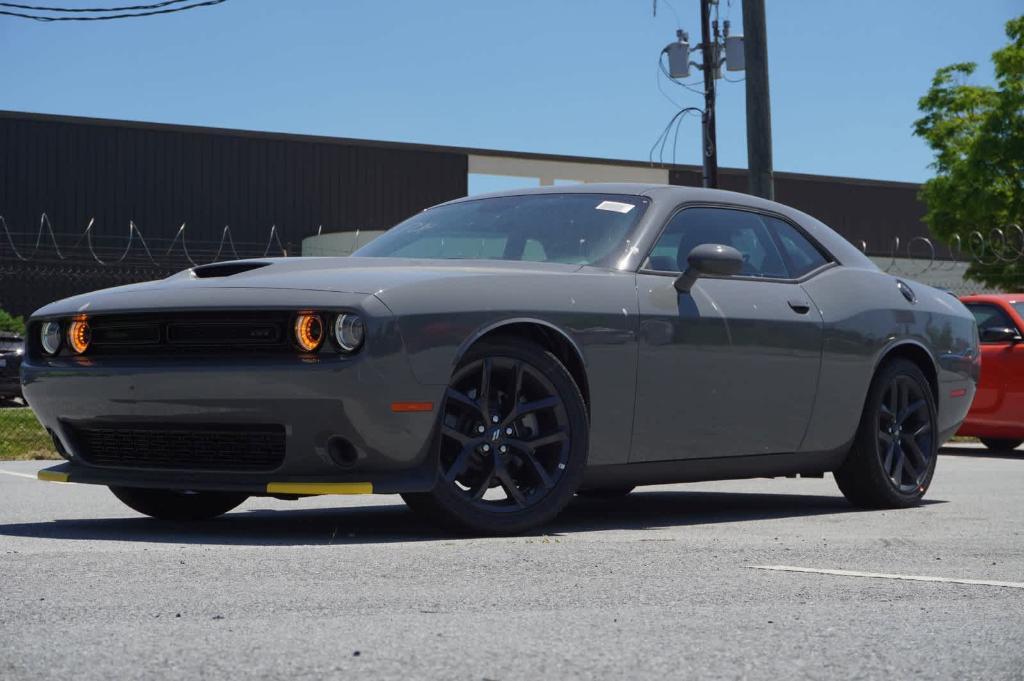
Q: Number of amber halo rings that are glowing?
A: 2